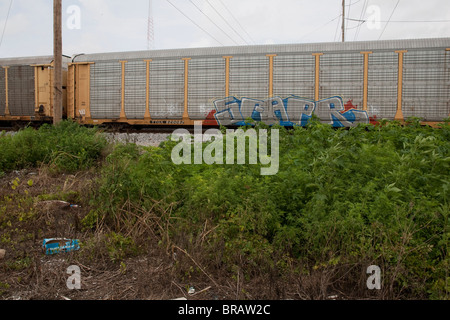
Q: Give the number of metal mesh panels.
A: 11